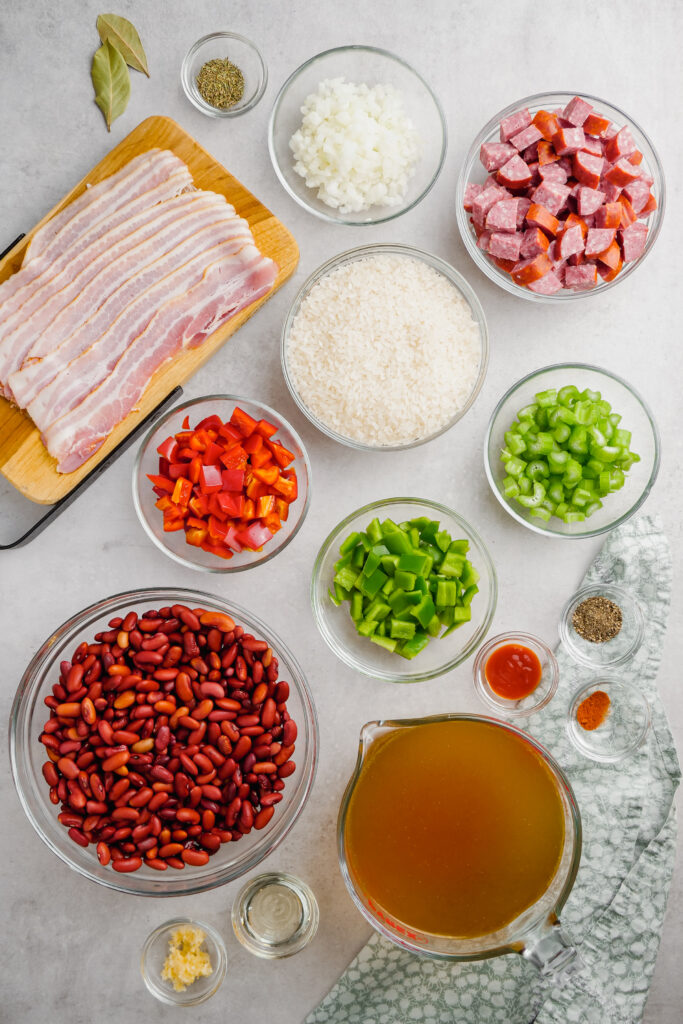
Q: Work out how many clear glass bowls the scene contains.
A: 13